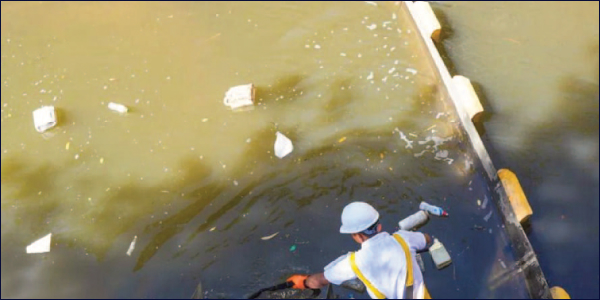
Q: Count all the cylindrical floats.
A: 4